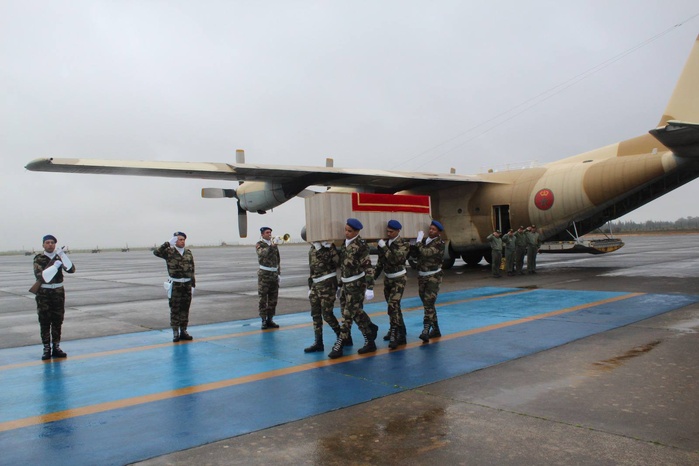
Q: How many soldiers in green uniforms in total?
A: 4